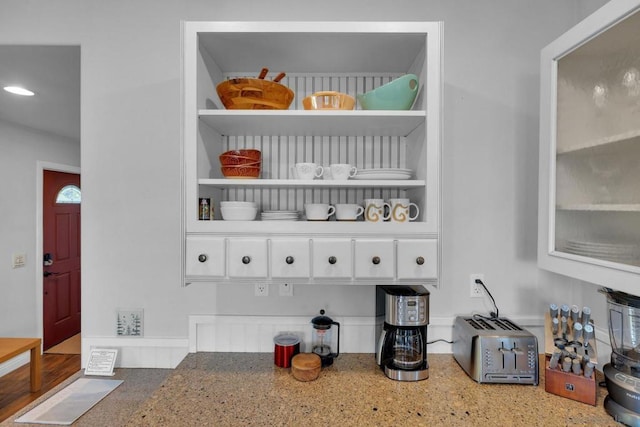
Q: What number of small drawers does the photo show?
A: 6